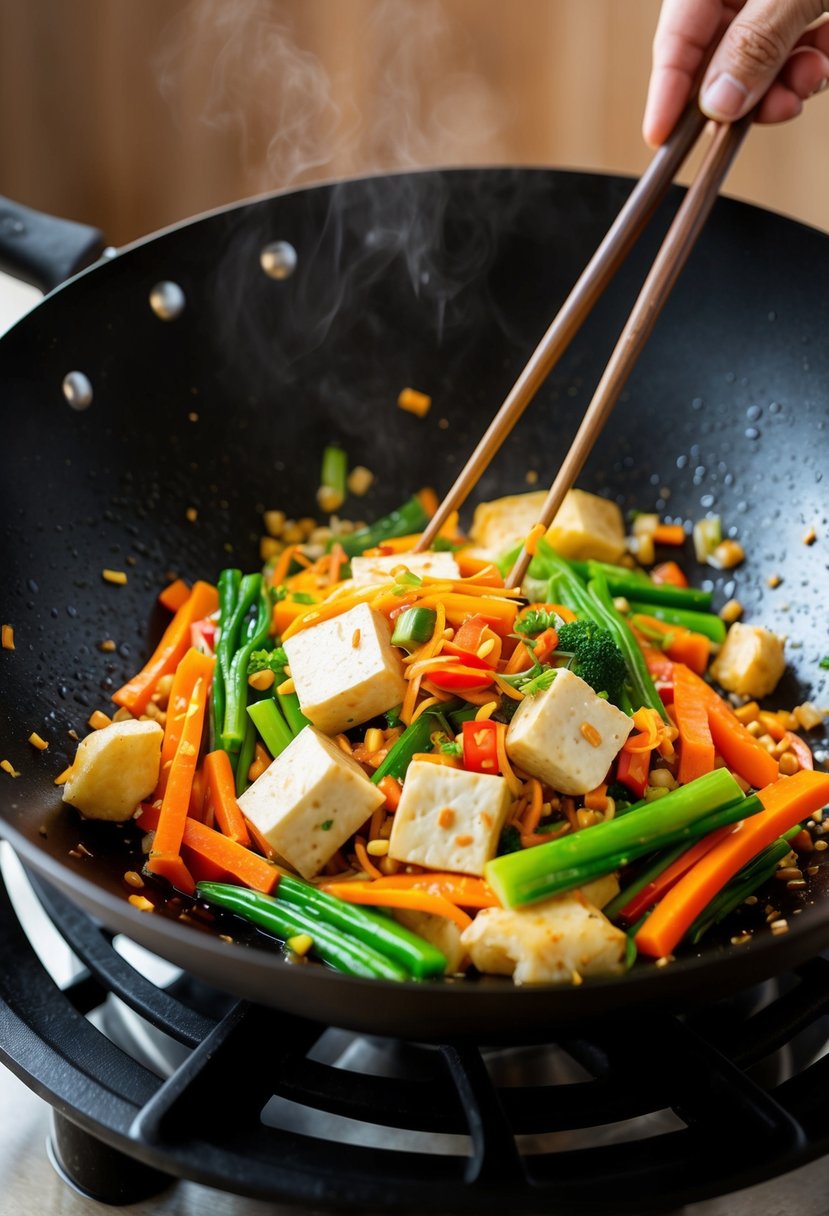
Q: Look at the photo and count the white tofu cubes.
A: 5